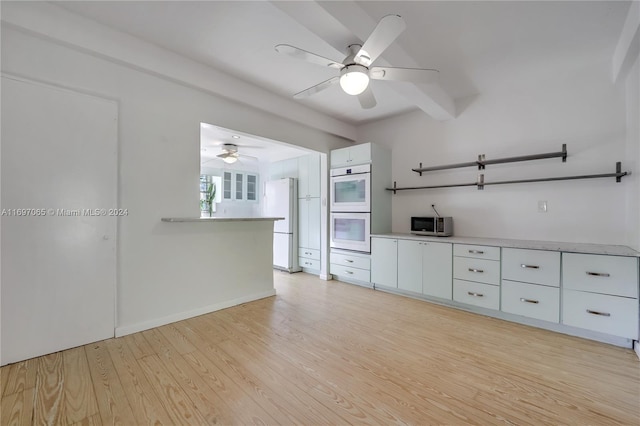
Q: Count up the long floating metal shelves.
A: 2